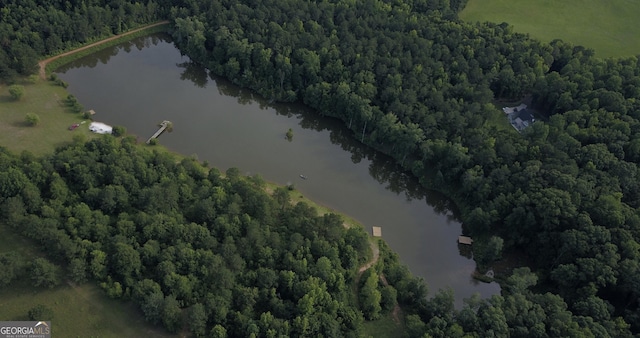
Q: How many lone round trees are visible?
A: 2